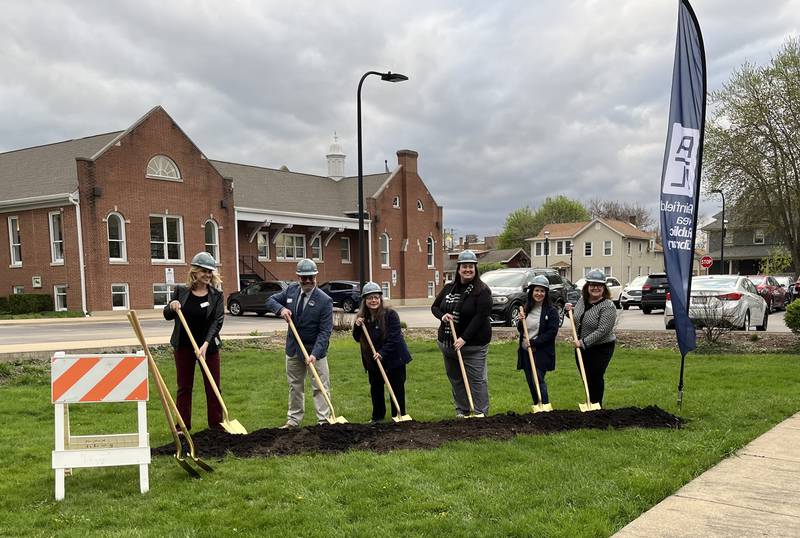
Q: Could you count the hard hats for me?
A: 6